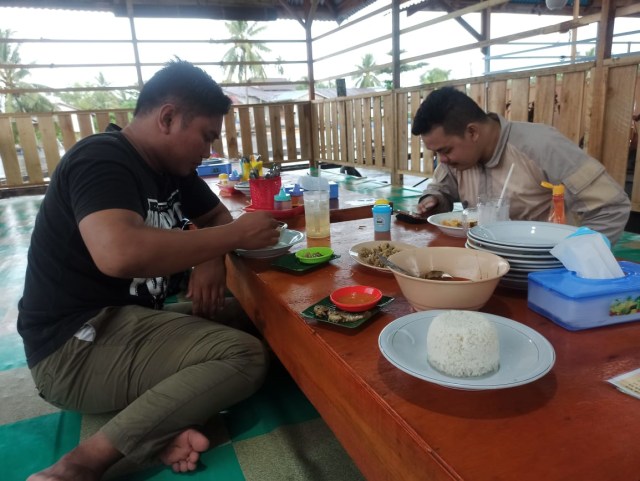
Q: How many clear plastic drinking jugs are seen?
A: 2